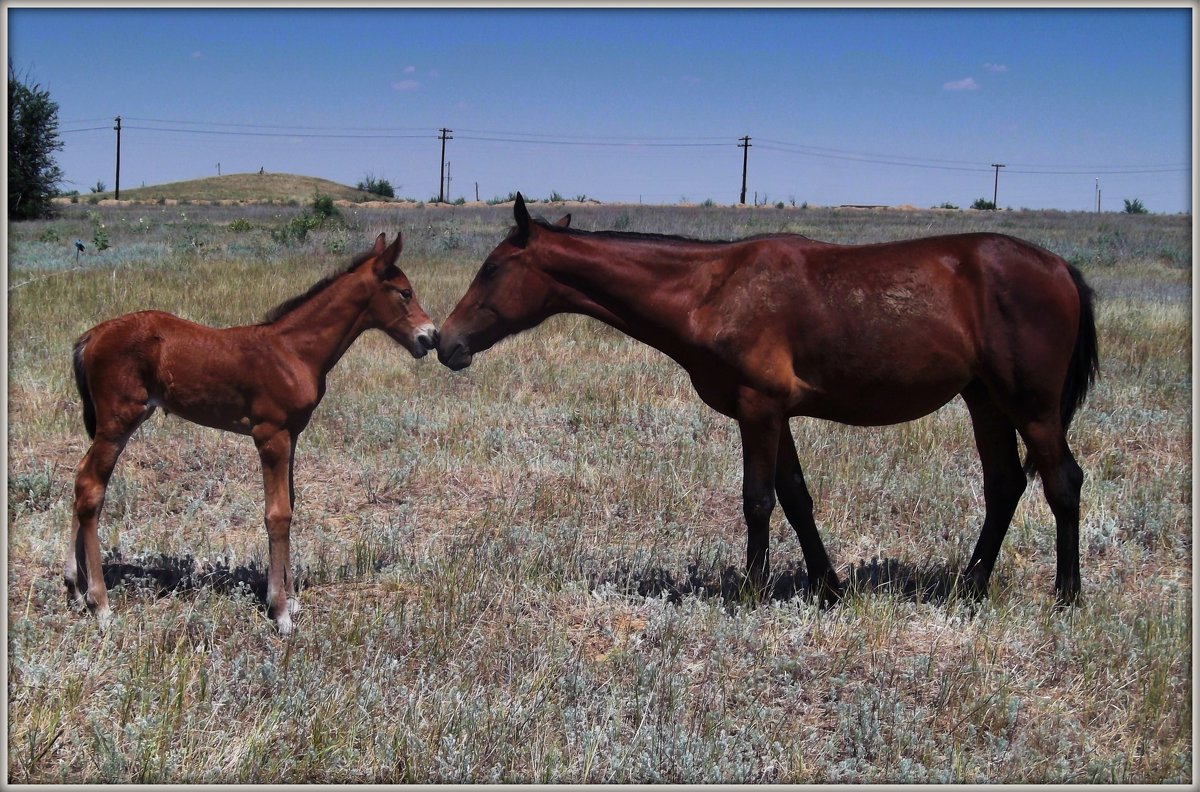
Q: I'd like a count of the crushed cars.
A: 0